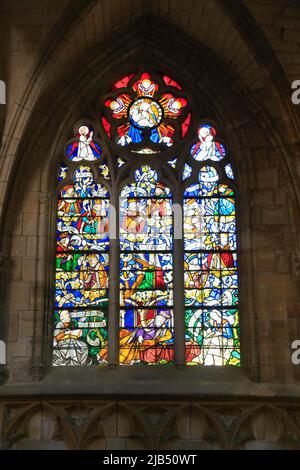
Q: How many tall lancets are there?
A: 3